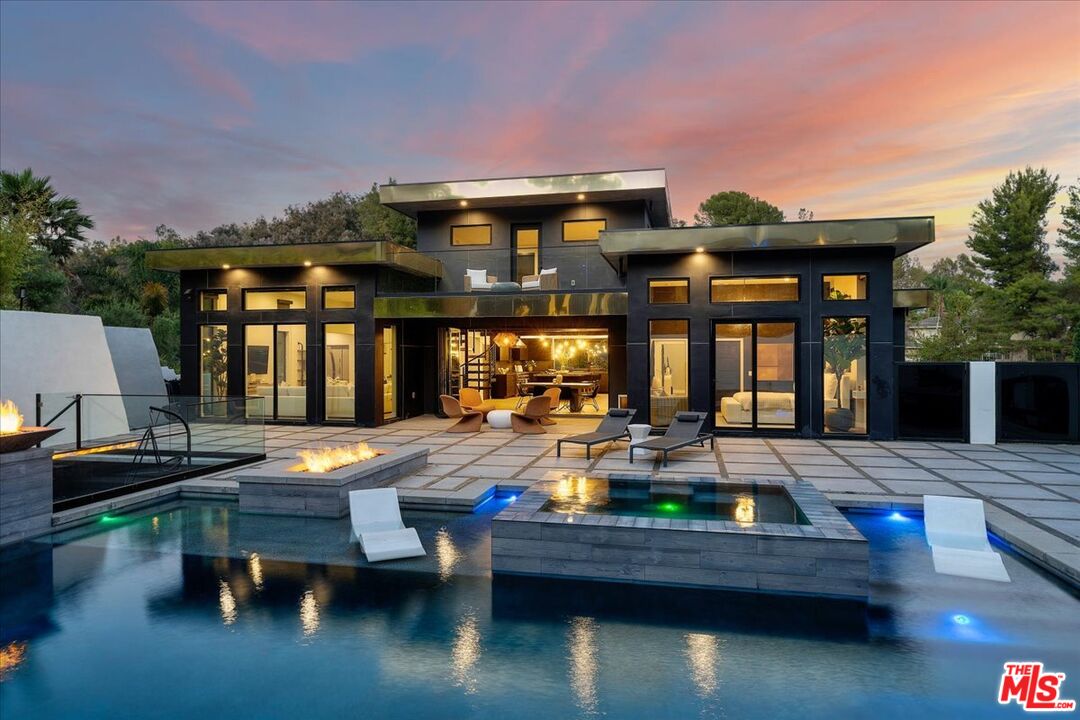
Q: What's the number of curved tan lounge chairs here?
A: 4